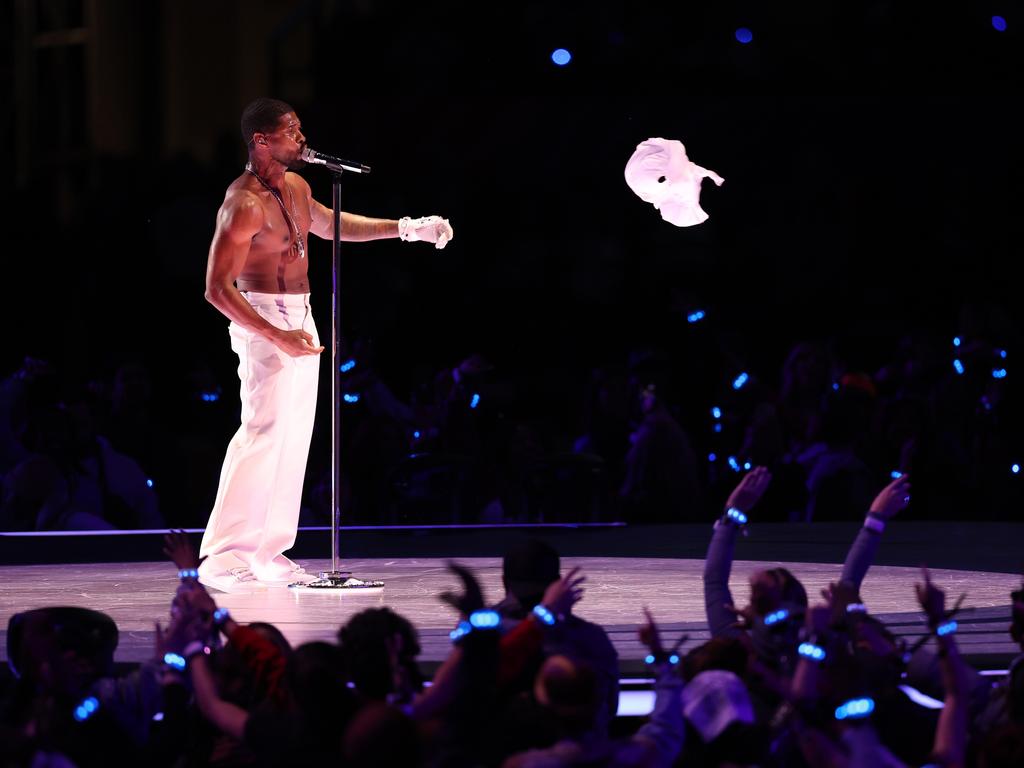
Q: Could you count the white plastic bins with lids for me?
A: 0